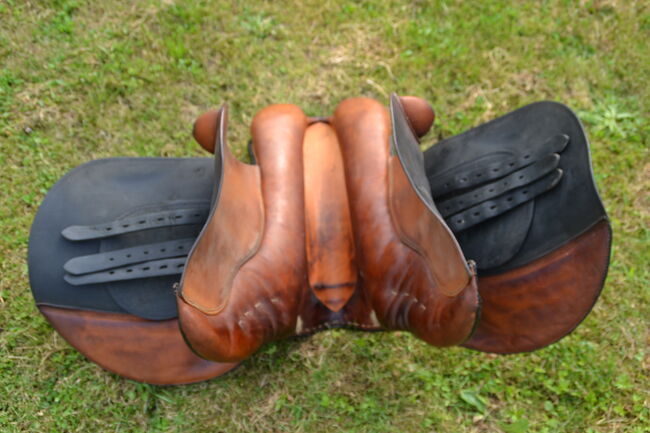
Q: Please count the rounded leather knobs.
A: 2